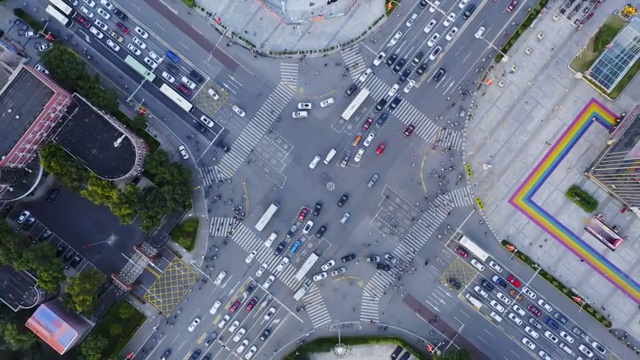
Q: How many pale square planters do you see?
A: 5